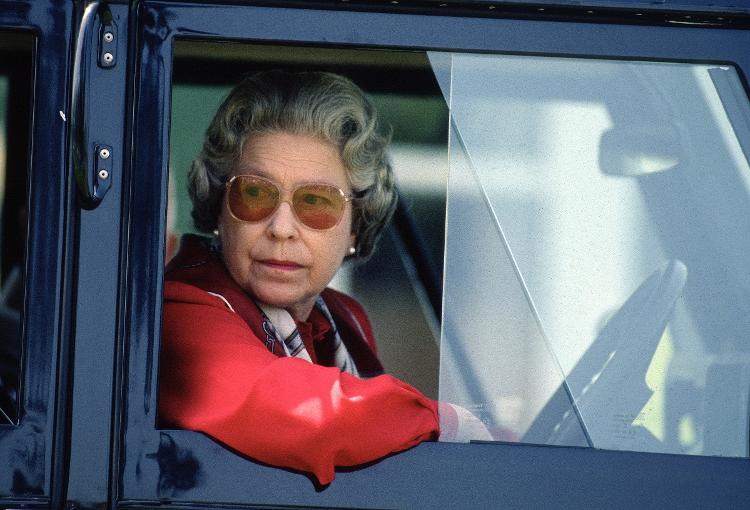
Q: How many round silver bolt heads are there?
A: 4